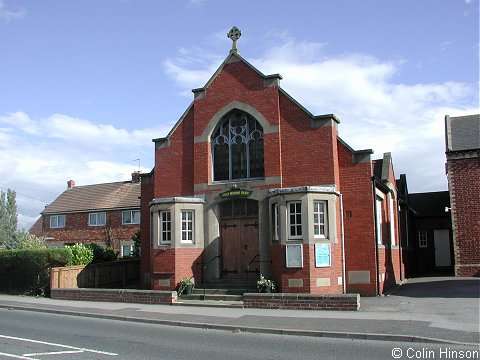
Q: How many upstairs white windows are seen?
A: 3